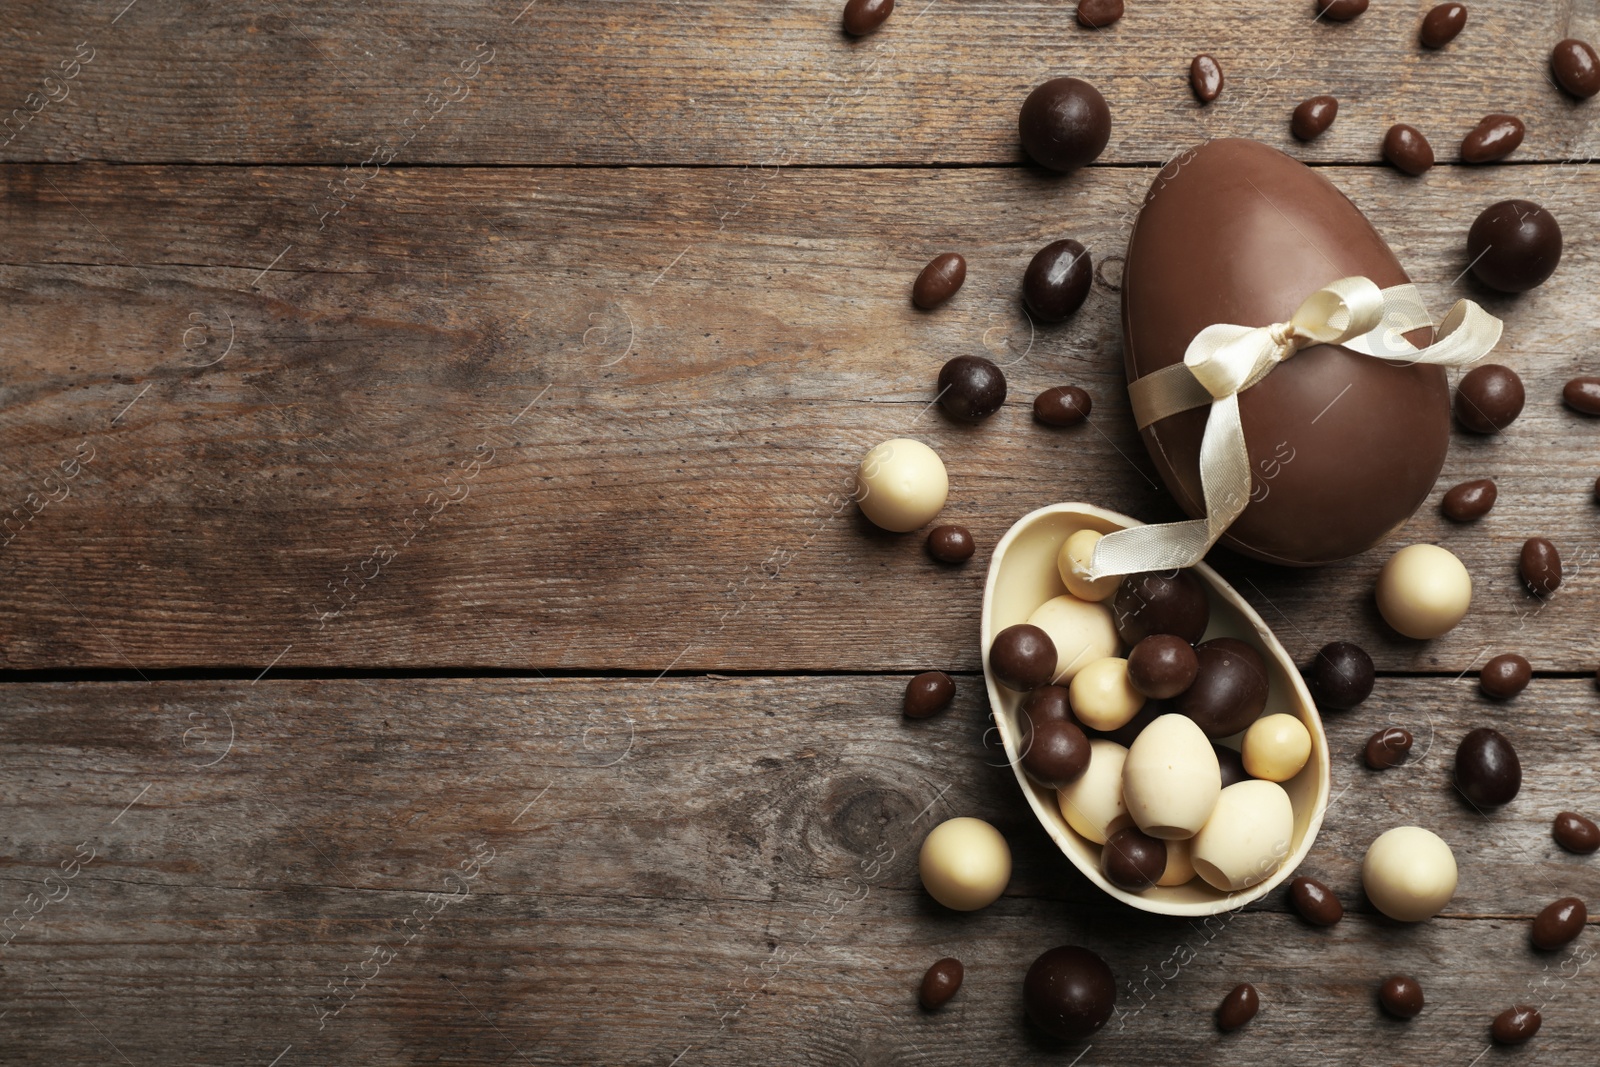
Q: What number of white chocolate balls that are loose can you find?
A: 4